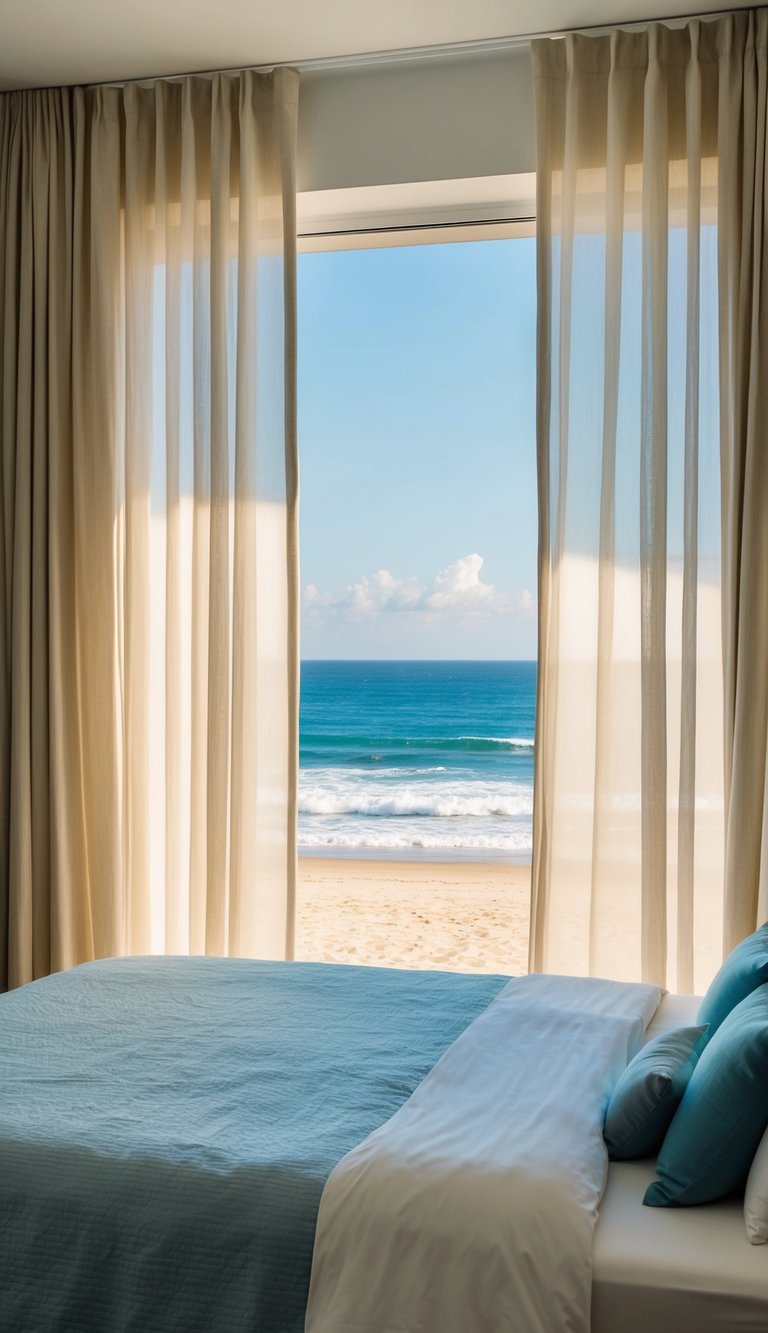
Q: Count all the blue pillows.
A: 3